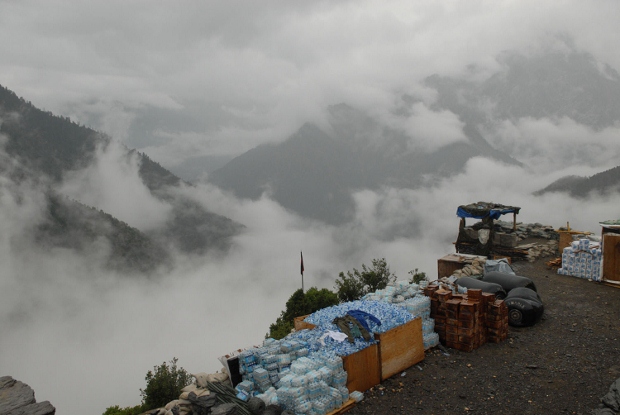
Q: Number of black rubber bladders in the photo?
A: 3